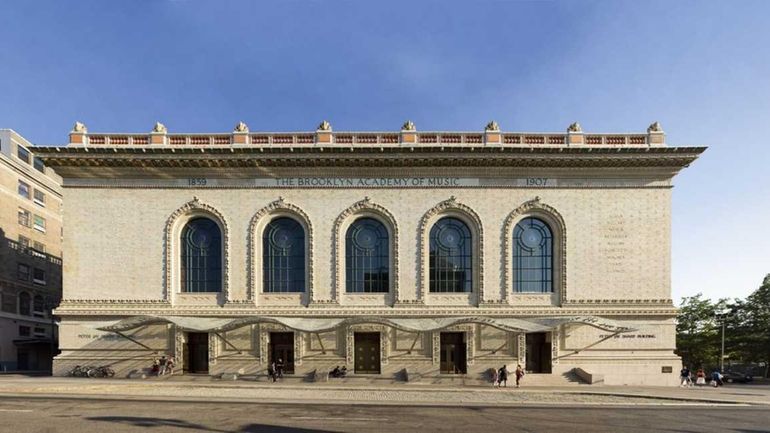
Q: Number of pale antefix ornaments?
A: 8